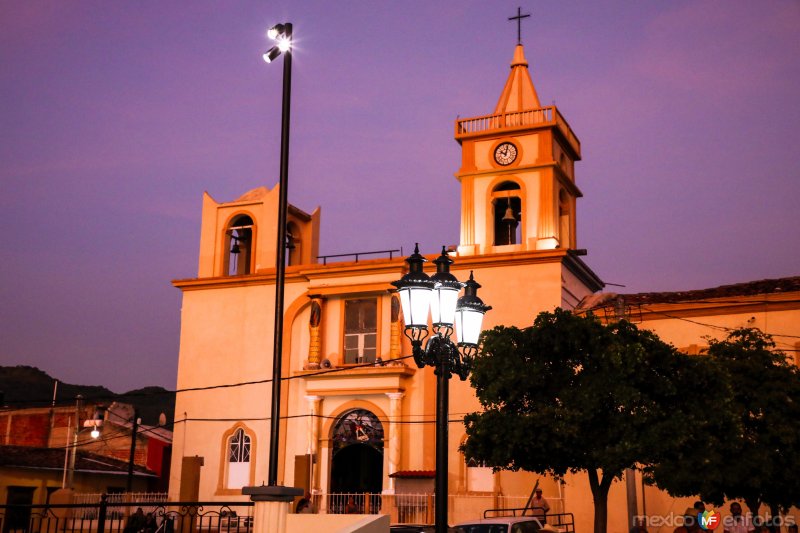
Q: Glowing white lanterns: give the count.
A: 3